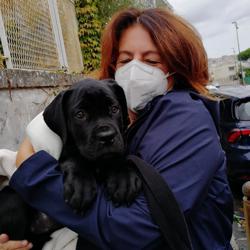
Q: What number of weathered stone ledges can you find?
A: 1